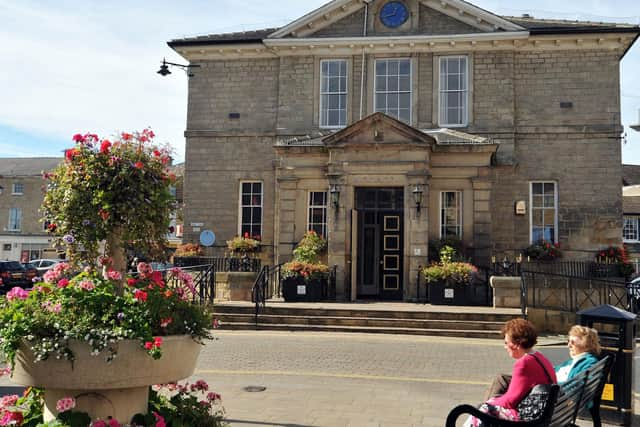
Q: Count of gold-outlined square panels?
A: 4